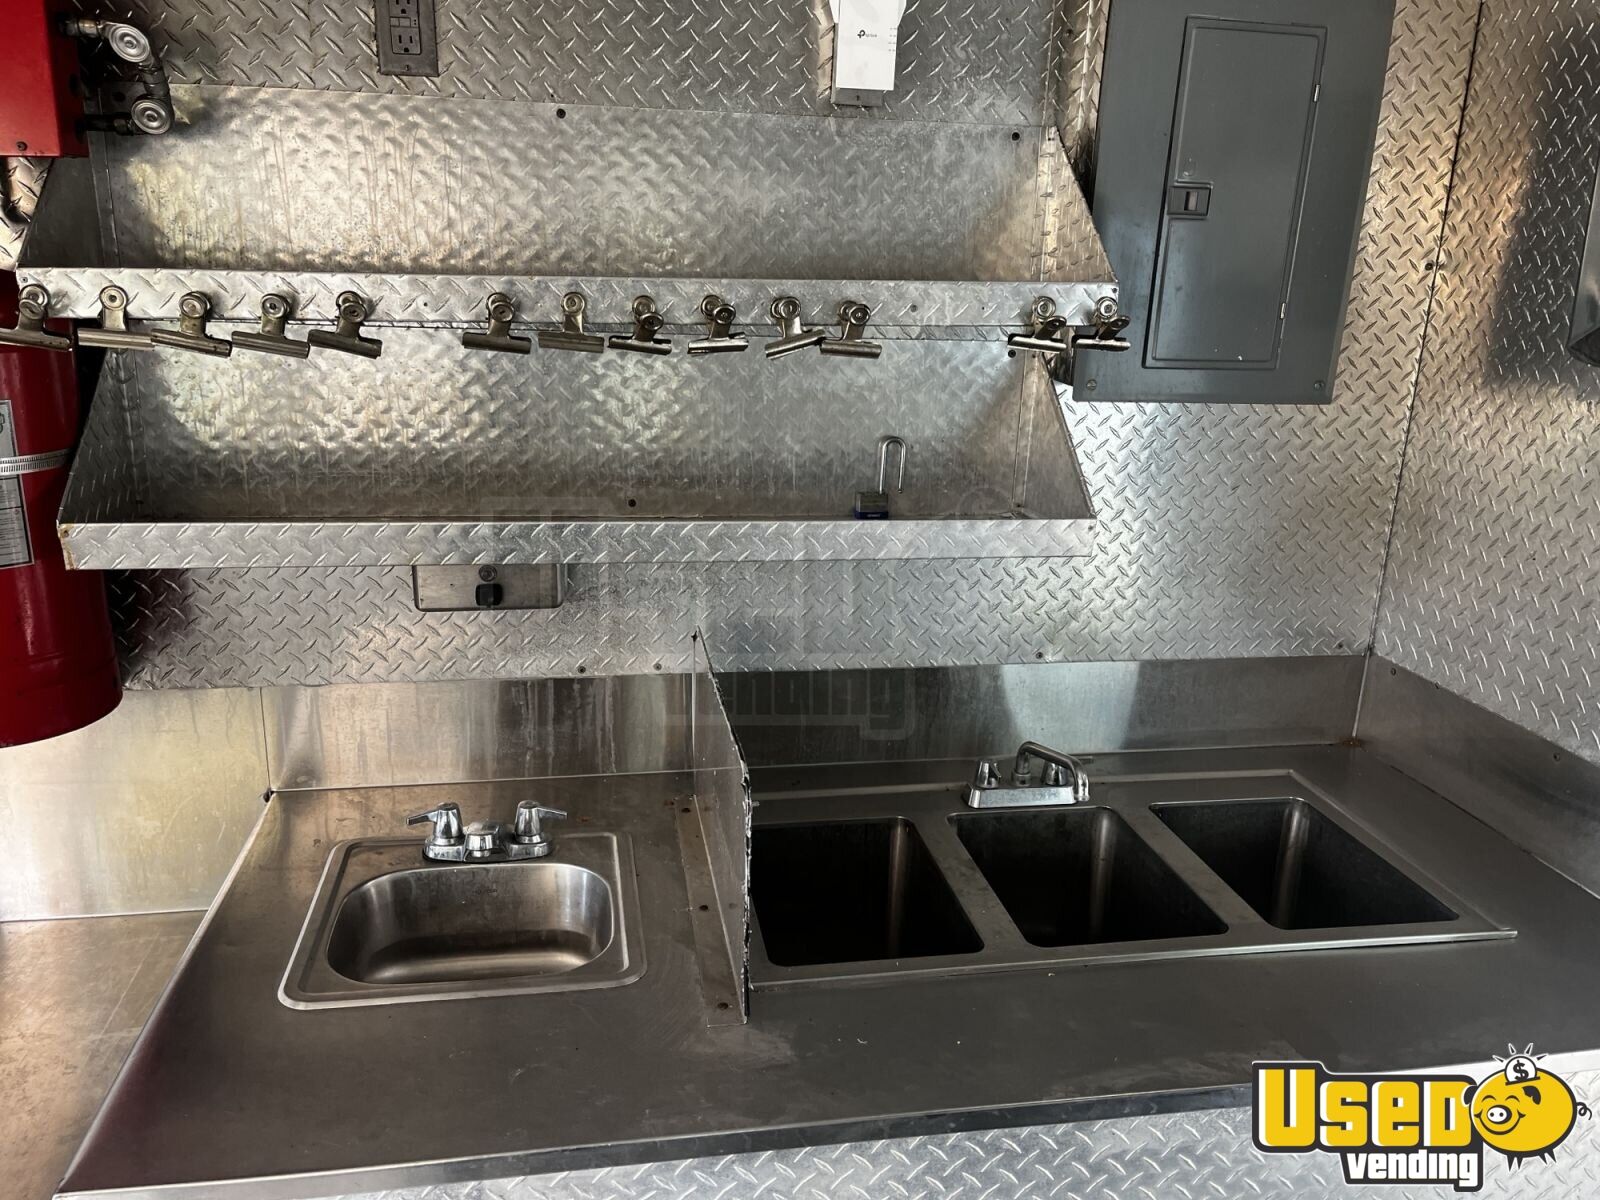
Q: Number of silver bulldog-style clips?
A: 13